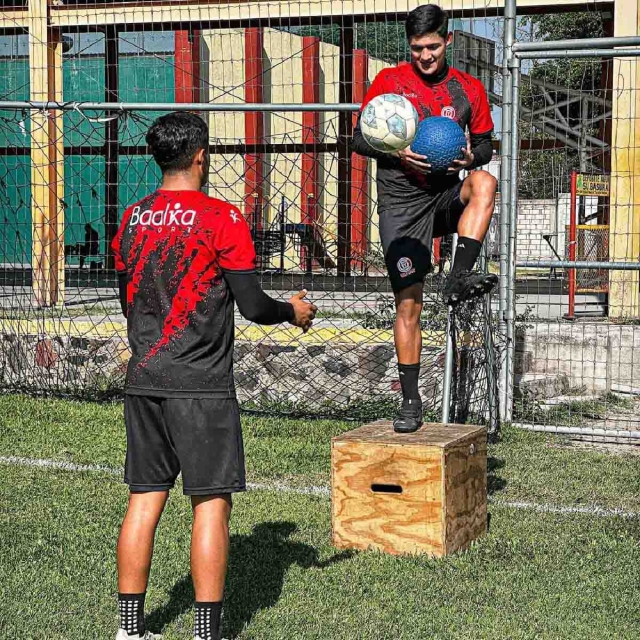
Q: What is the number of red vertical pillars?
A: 4